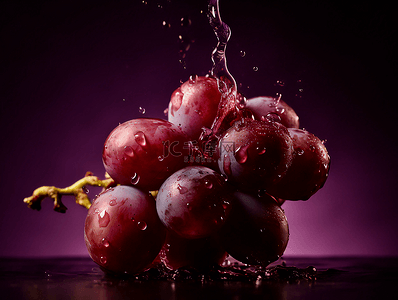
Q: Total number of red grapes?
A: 9